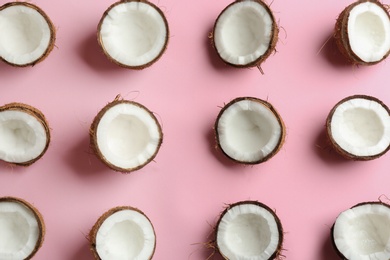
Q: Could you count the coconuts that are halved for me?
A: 12